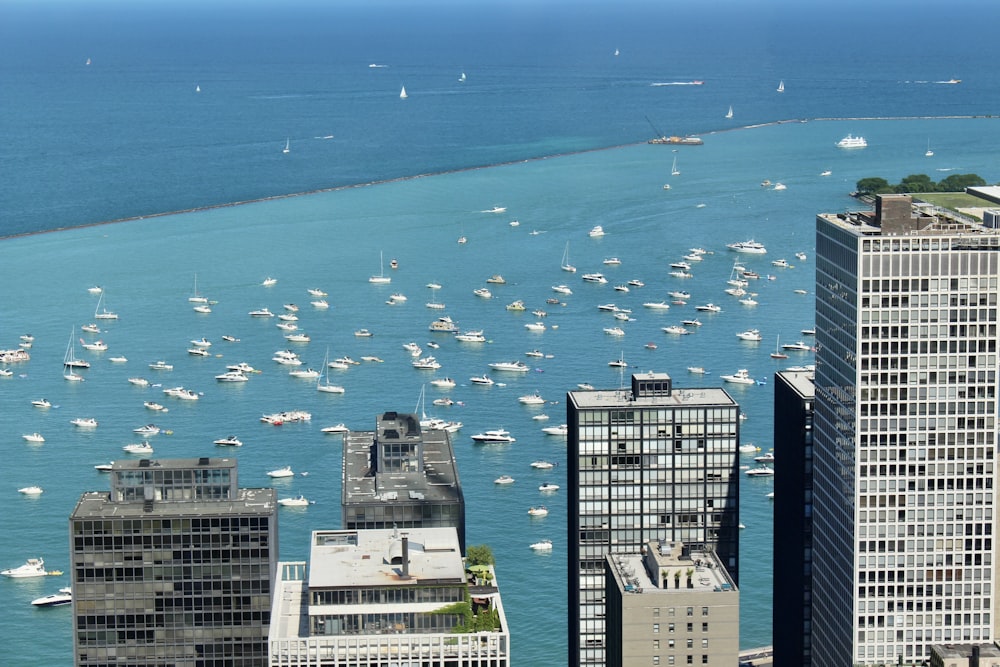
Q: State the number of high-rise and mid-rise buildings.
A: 7